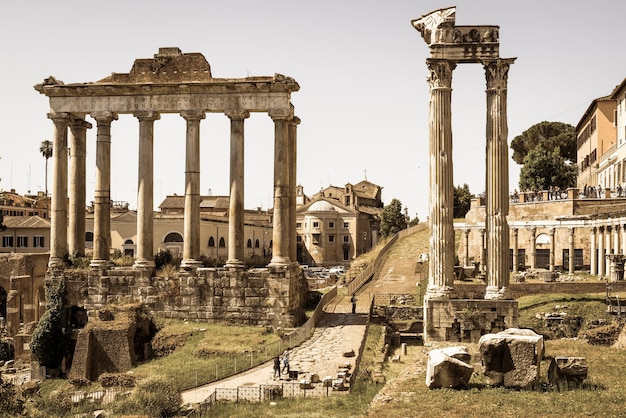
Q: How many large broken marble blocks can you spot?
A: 3